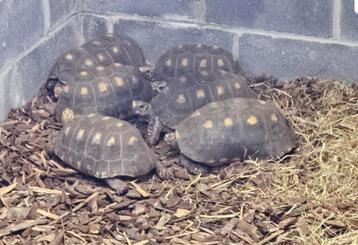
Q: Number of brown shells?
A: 6